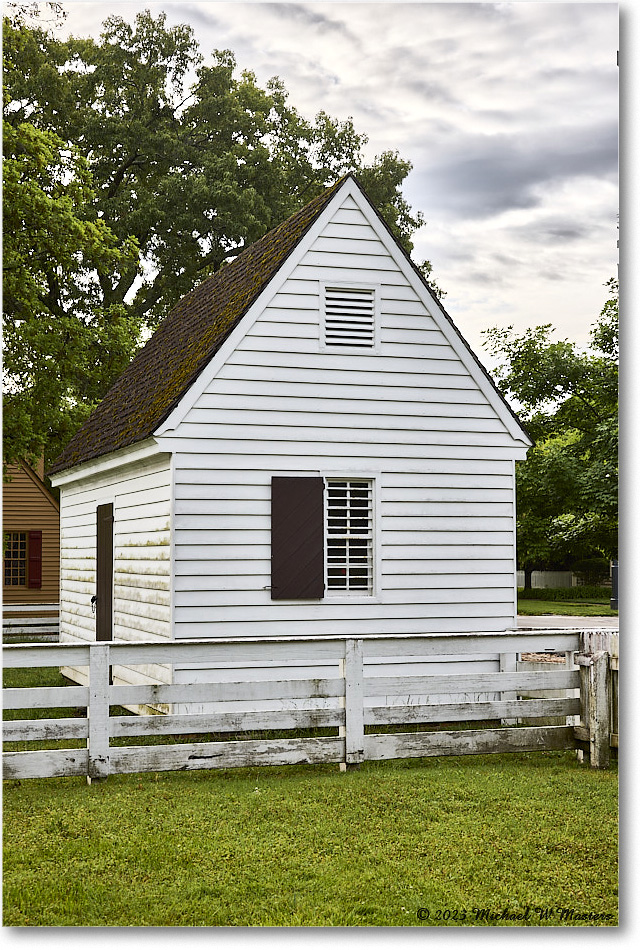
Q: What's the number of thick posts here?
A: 3